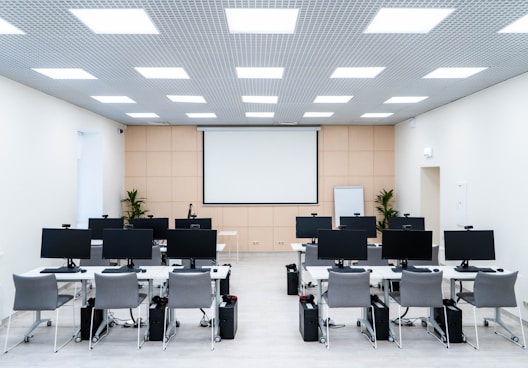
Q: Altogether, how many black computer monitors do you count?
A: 12